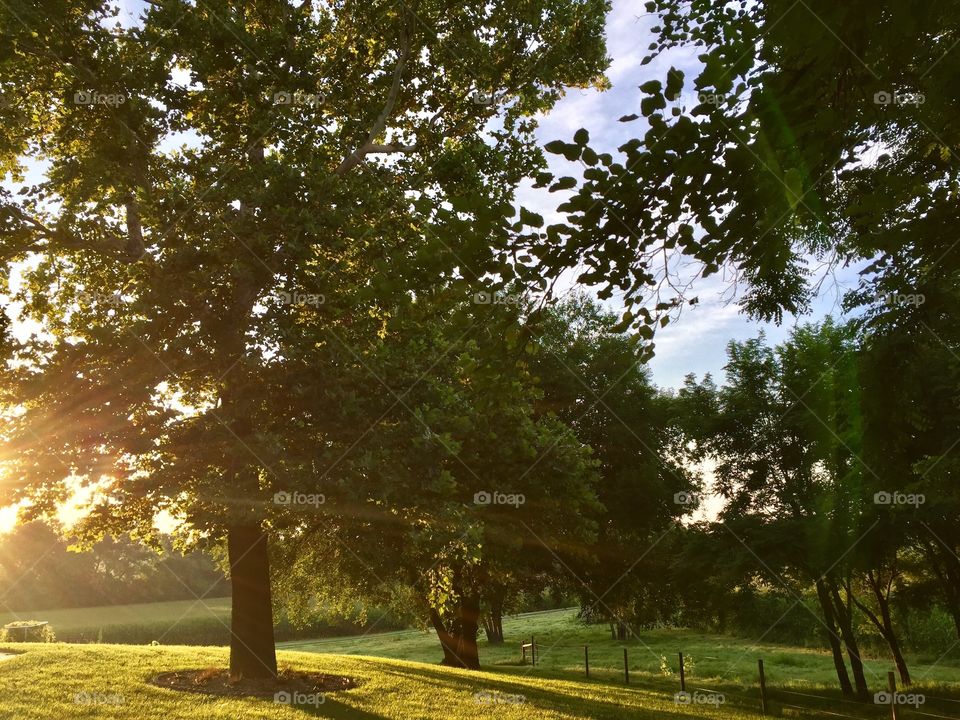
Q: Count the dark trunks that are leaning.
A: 3